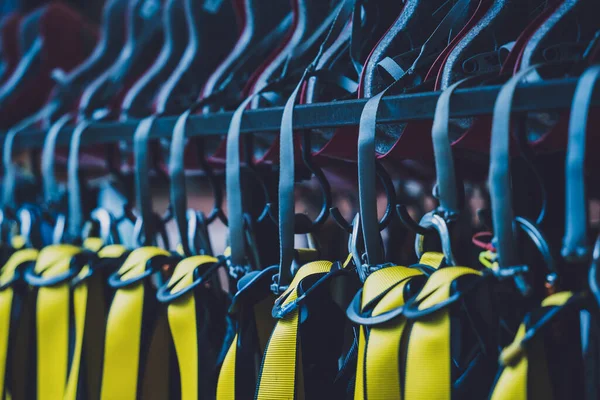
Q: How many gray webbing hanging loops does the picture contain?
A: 11